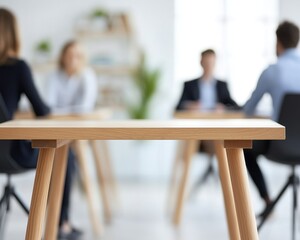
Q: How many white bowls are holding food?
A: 0